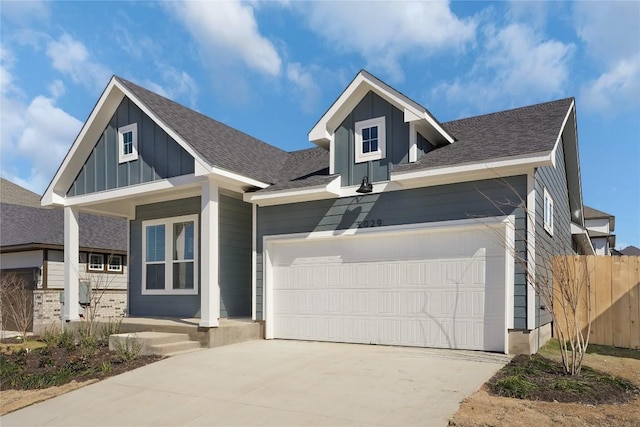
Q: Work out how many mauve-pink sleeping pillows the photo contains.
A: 0